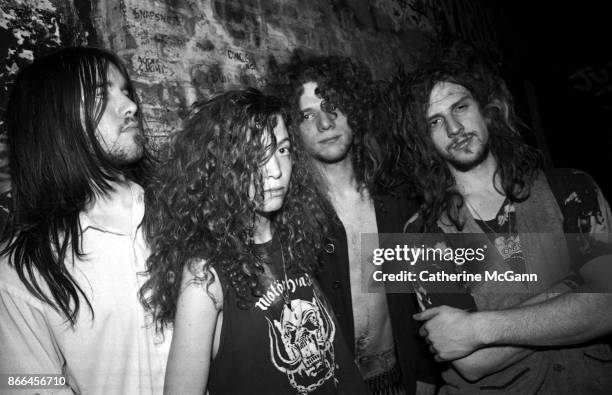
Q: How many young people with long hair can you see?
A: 4